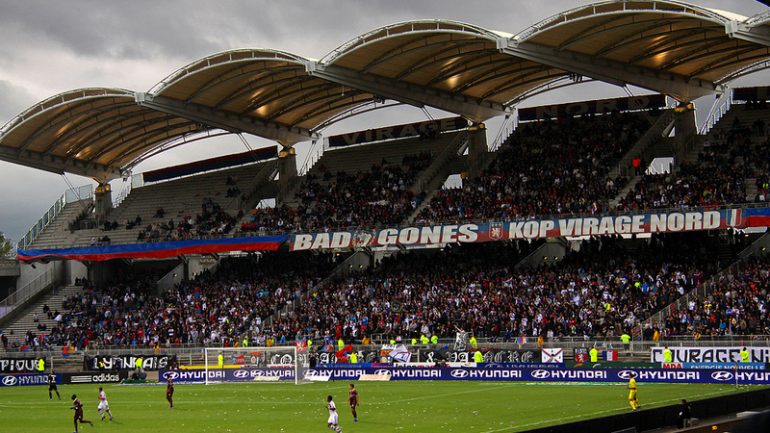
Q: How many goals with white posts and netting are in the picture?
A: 1